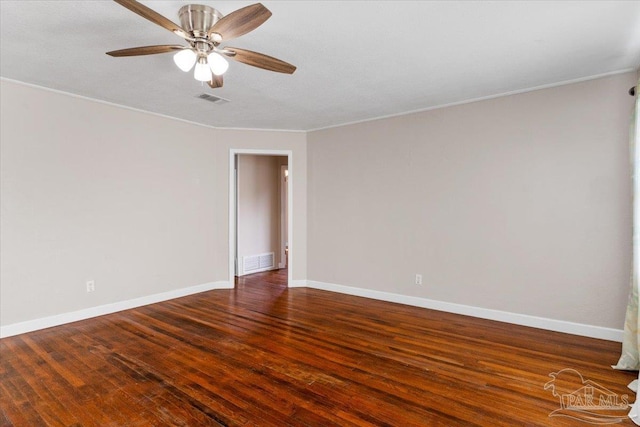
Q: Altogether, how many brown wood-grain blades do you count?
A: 5